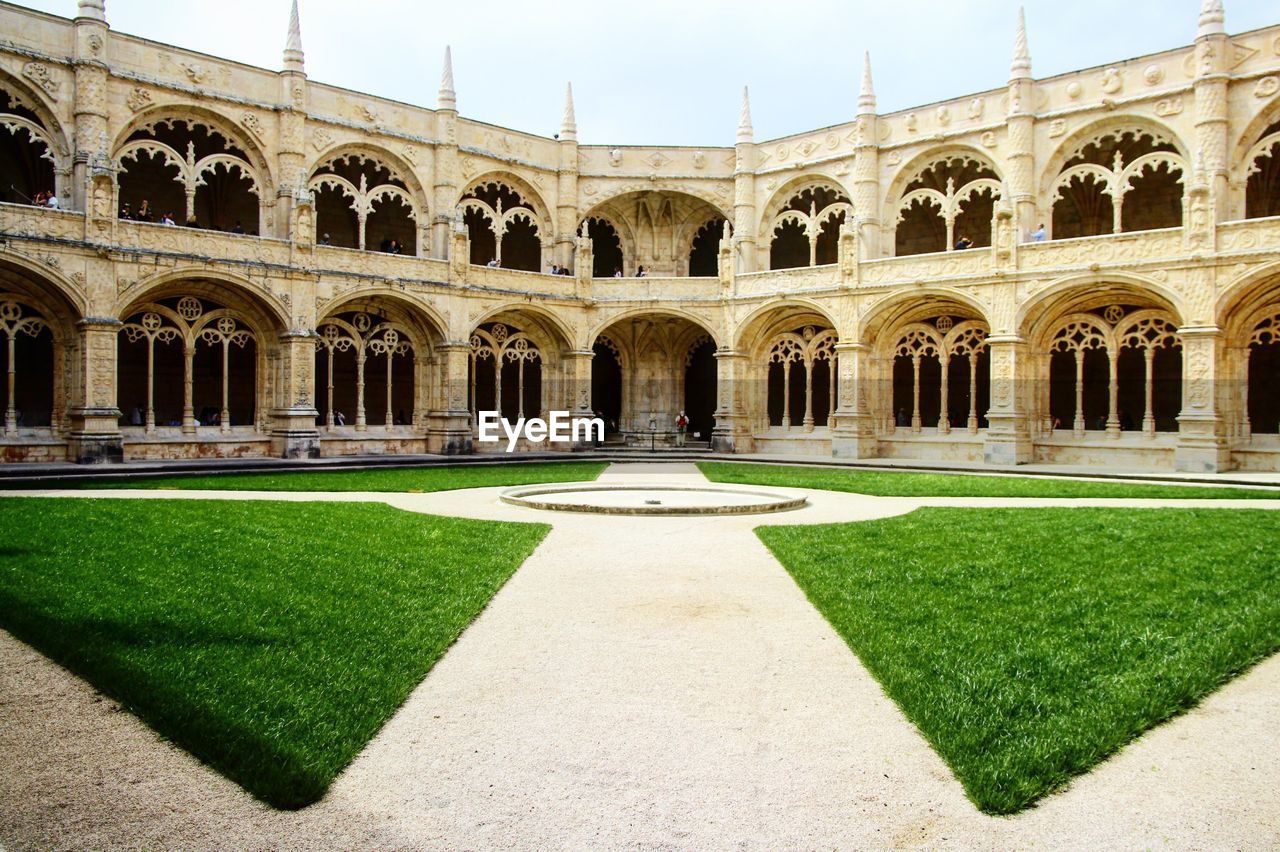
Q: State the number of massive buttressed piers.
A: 8